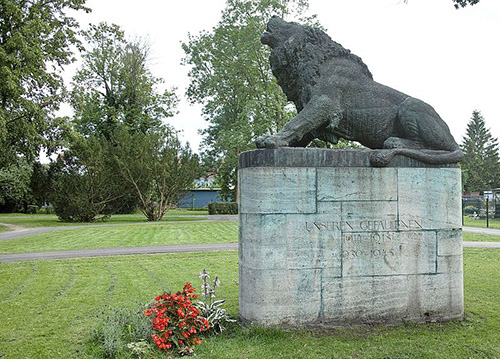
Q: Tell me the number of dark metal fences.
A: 1